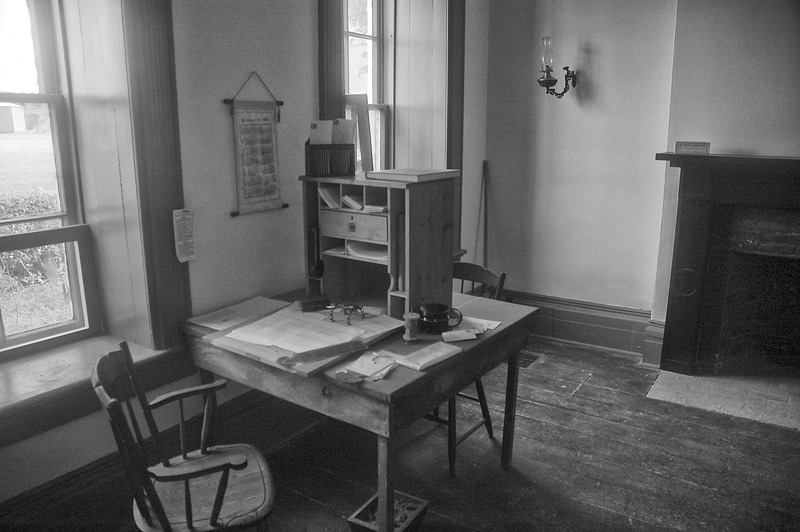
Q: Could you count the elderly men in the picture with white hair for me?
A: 0